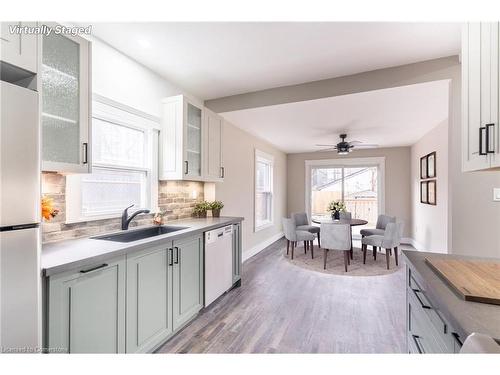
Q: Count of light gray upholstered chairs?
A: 6